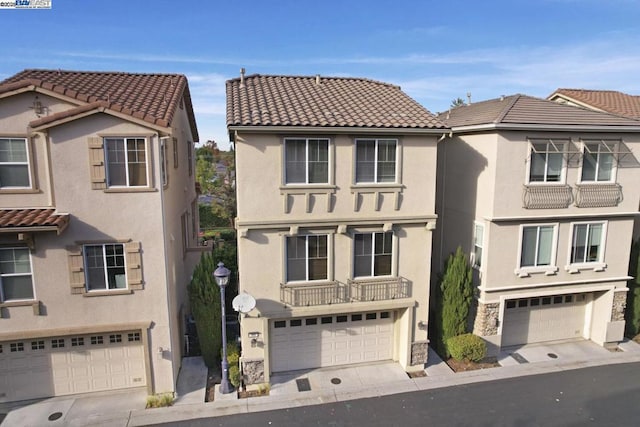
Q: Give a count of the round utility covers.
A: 3